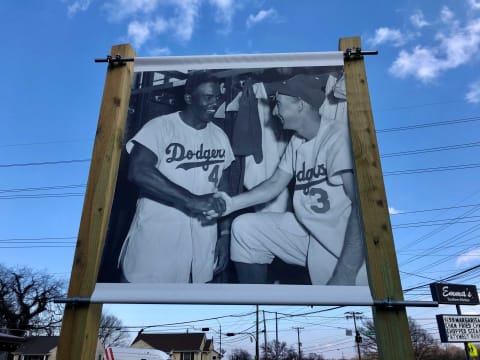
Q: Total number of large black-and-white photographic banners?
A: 1